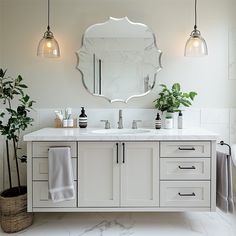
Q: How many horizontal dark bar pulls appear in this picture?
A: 3